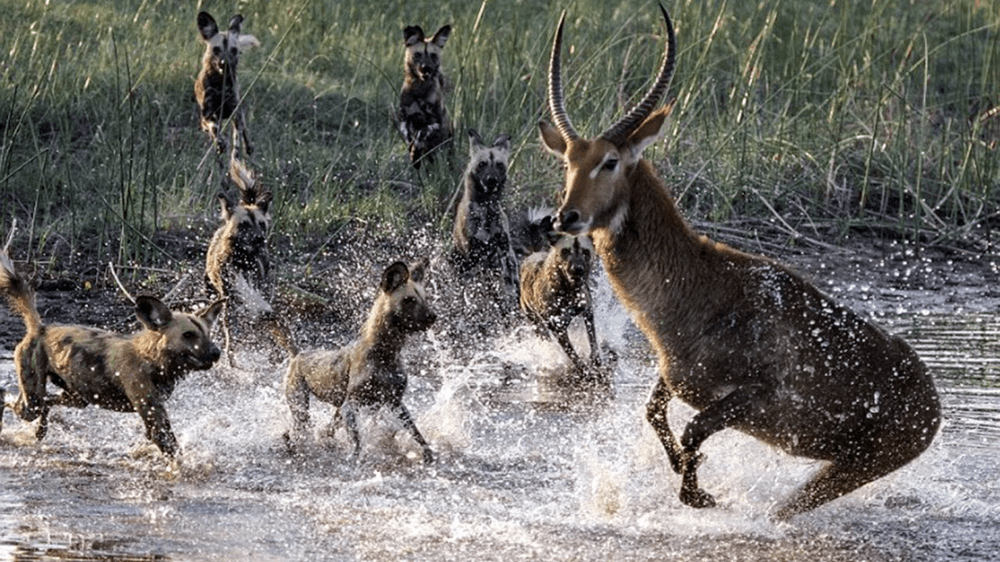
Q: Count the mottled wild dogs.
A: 7